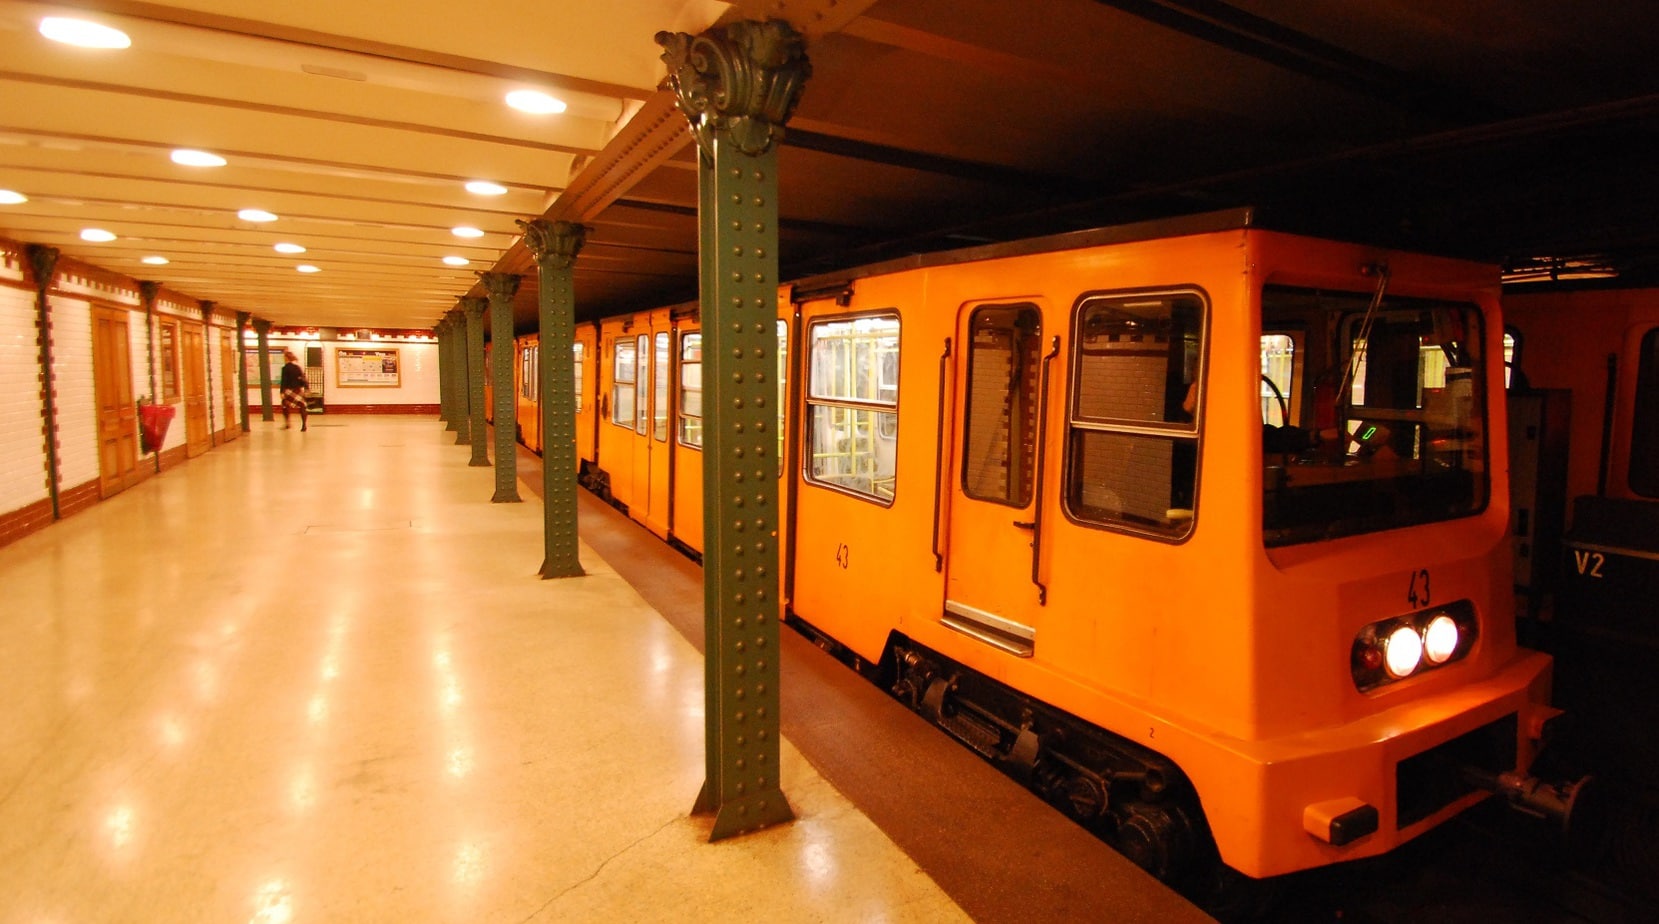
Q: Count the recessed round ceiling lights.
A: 12